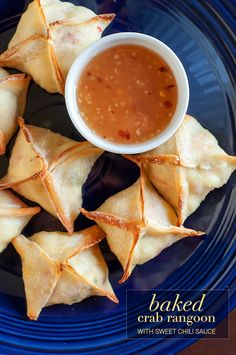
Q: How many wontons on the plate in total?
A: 7